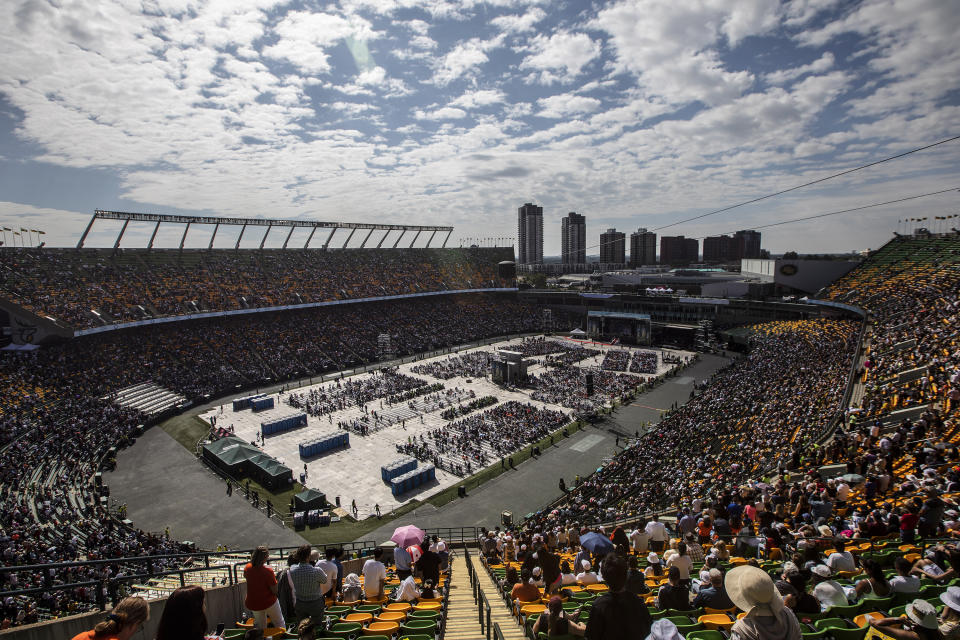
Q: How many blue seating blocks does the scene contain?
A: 6